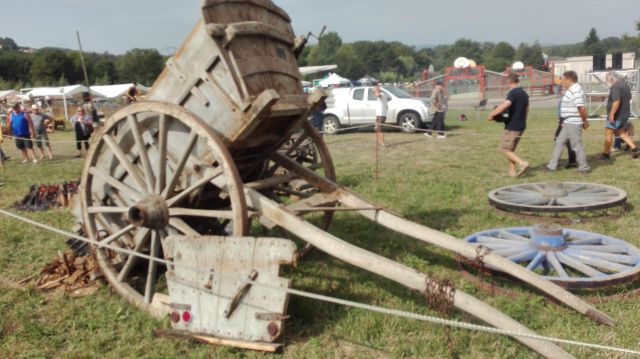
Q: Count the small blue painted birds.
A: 0